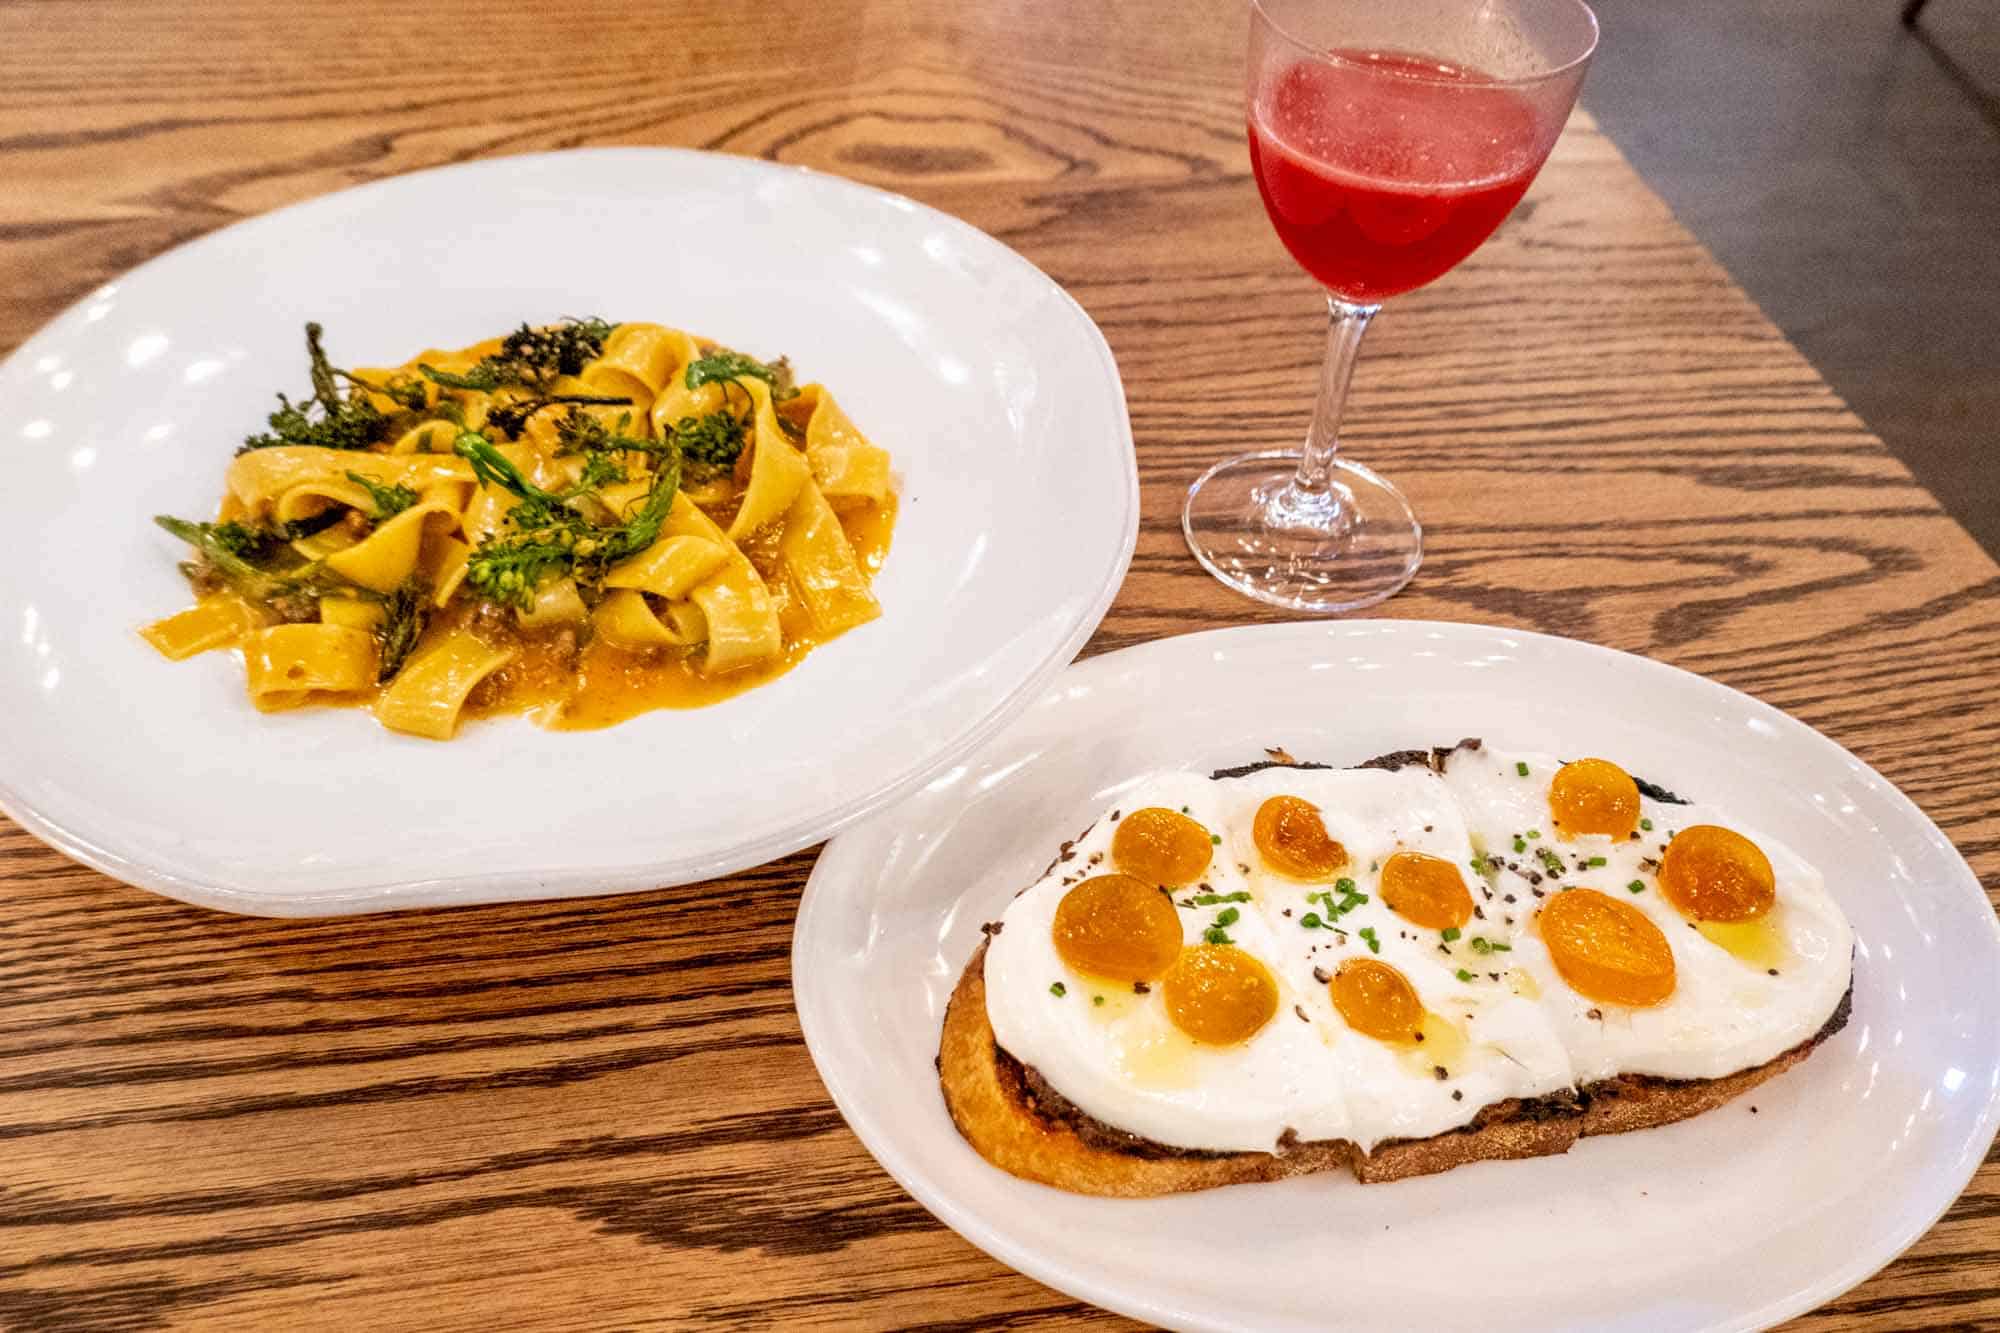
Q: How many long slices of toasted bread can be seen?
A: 1